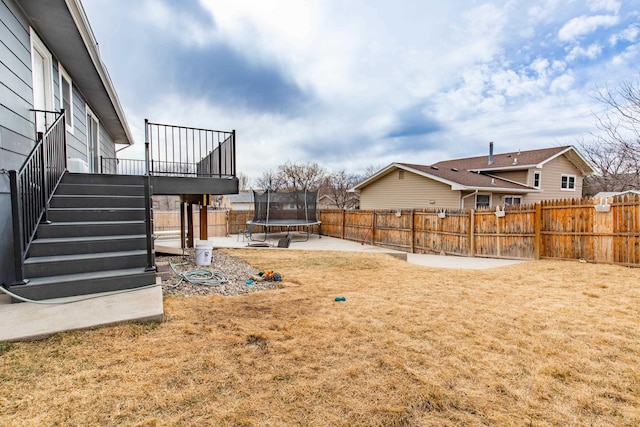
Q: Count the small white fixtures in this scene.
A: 4